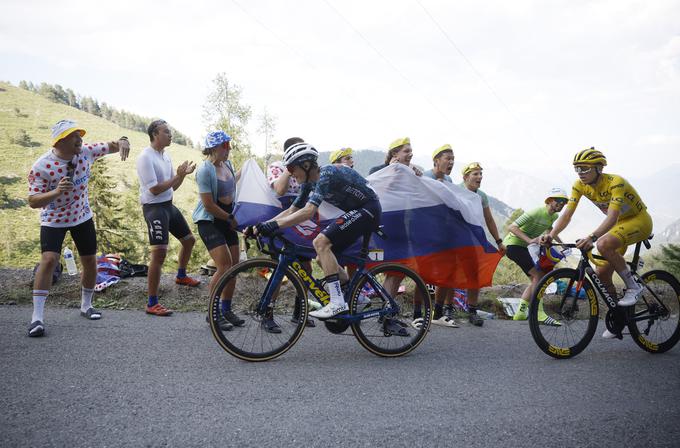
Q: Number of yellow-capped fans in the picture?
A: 4